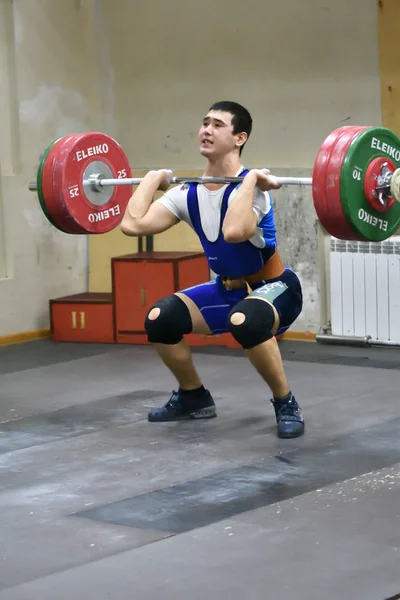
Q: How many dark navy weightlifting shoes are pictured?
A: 2